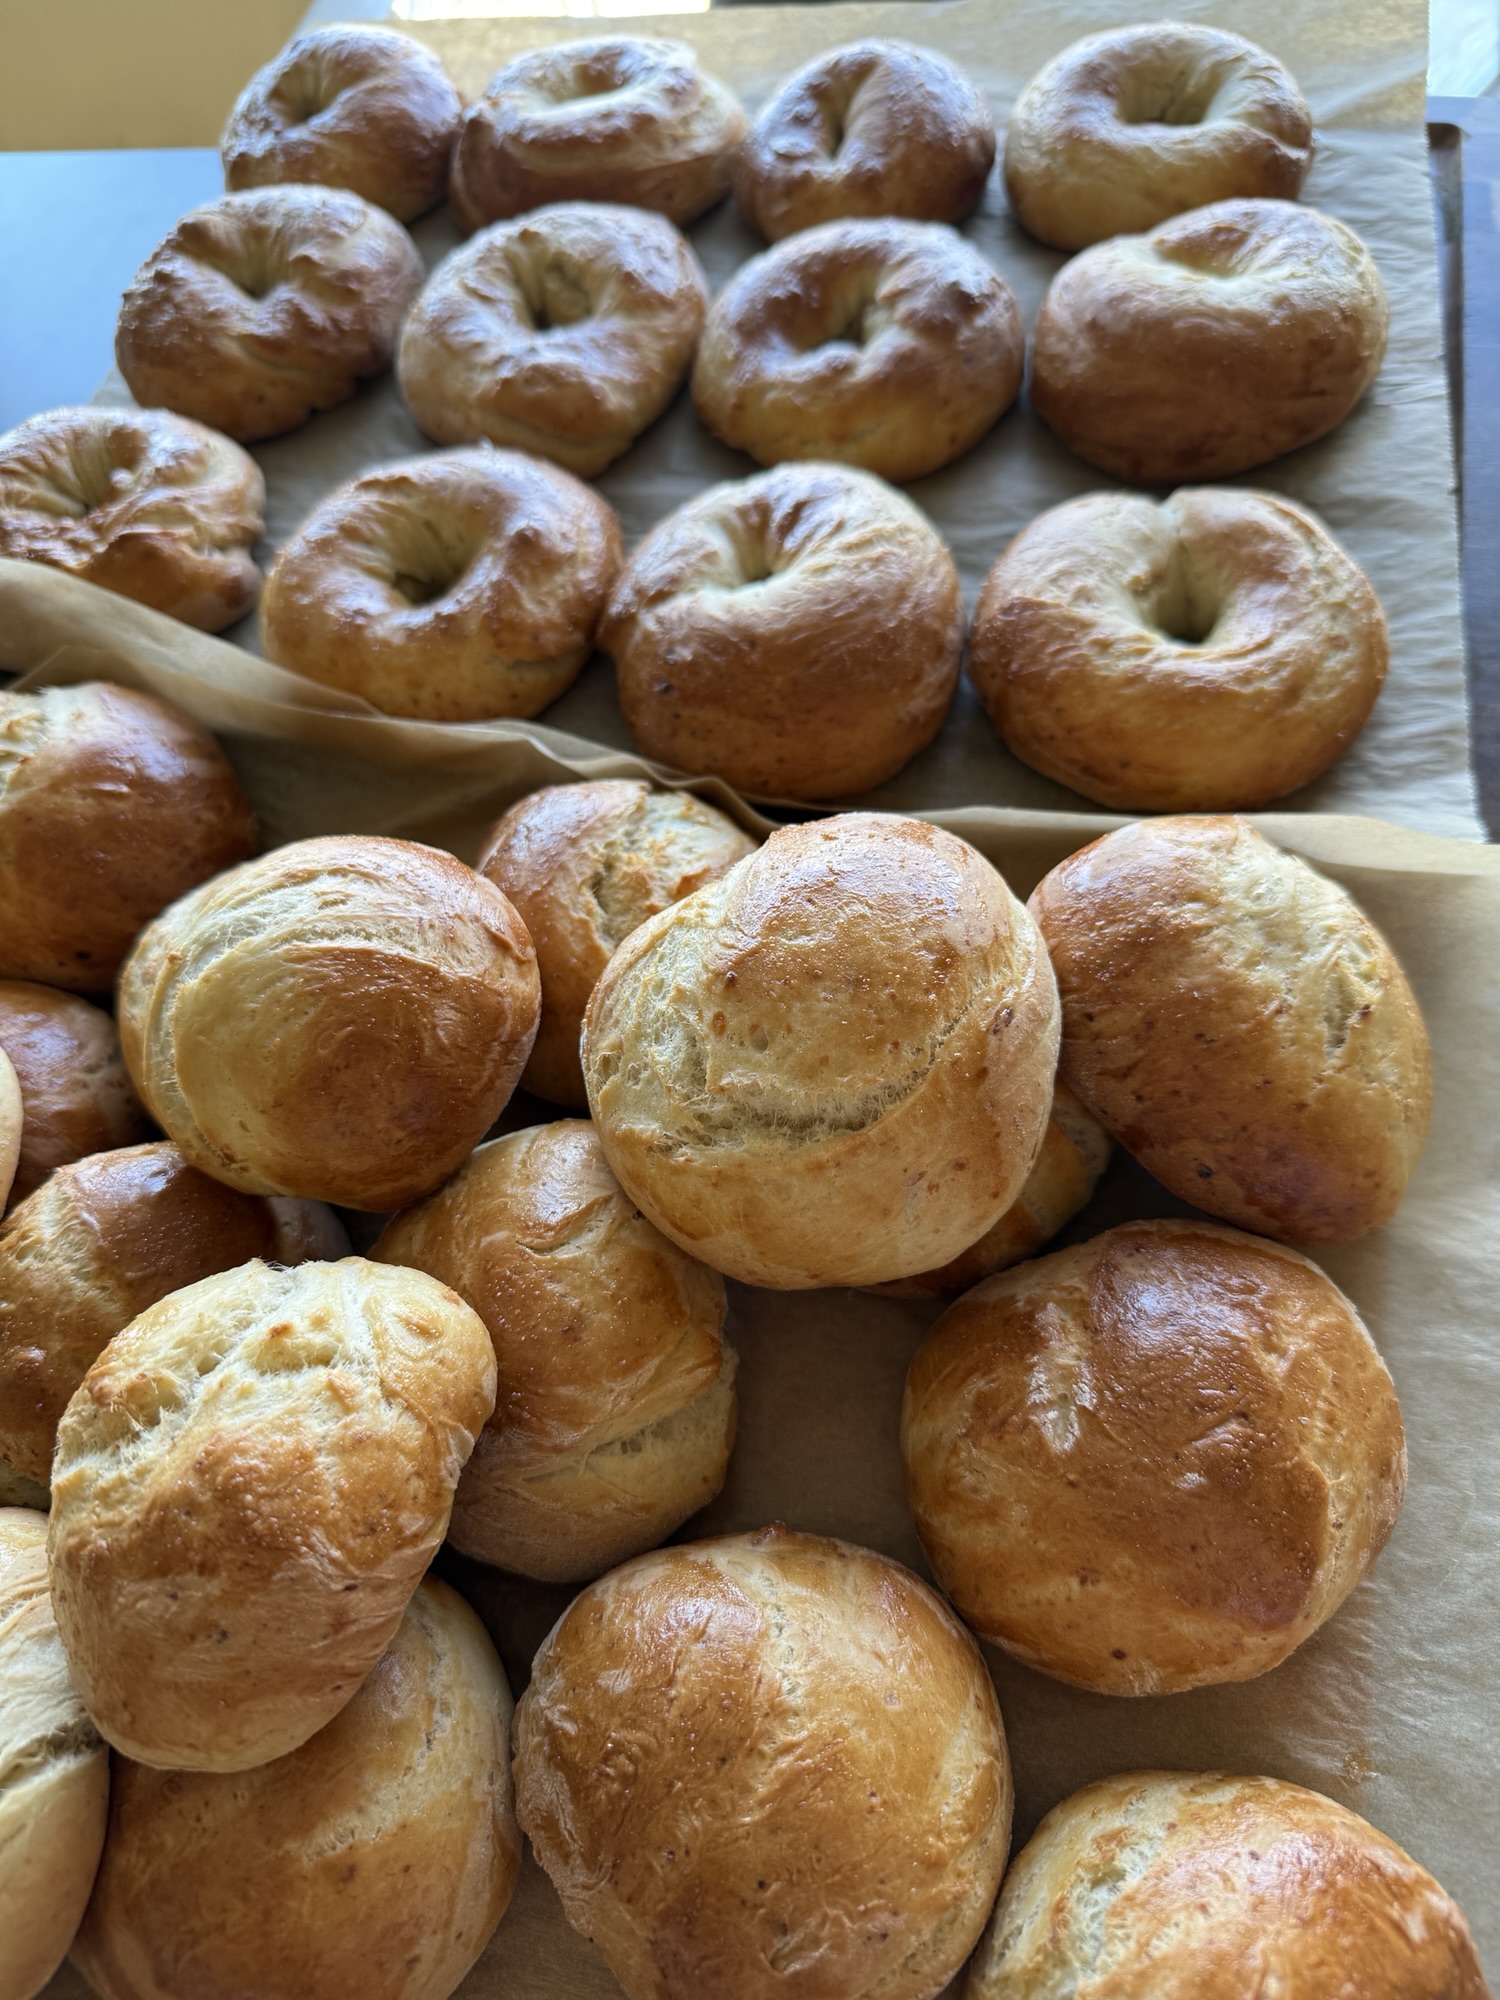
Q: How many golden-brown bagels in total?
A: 12